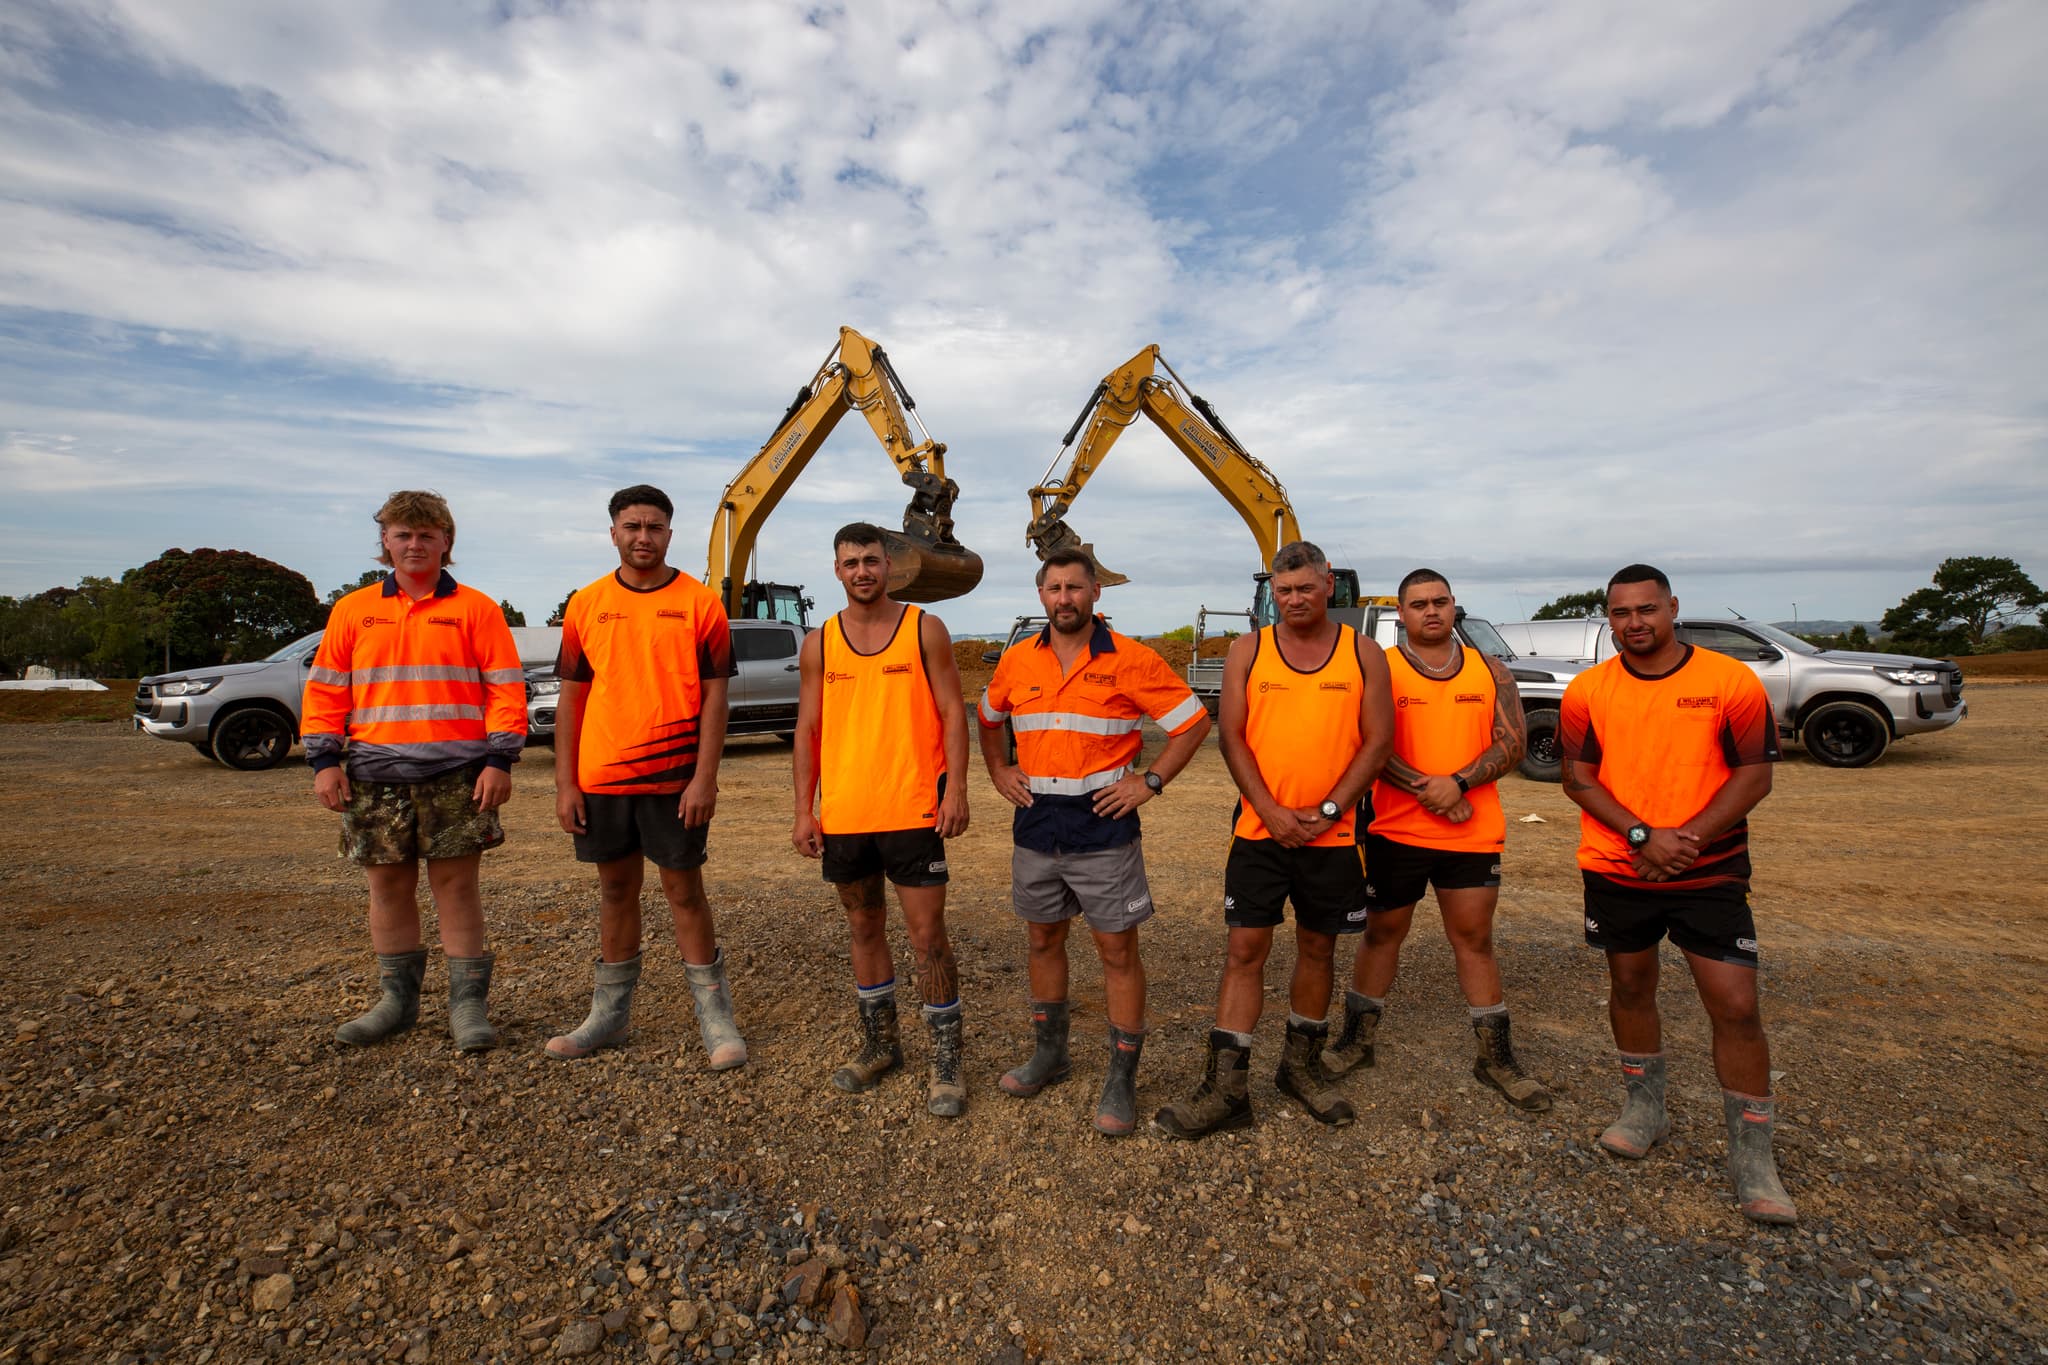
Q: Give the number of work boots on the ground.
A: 14